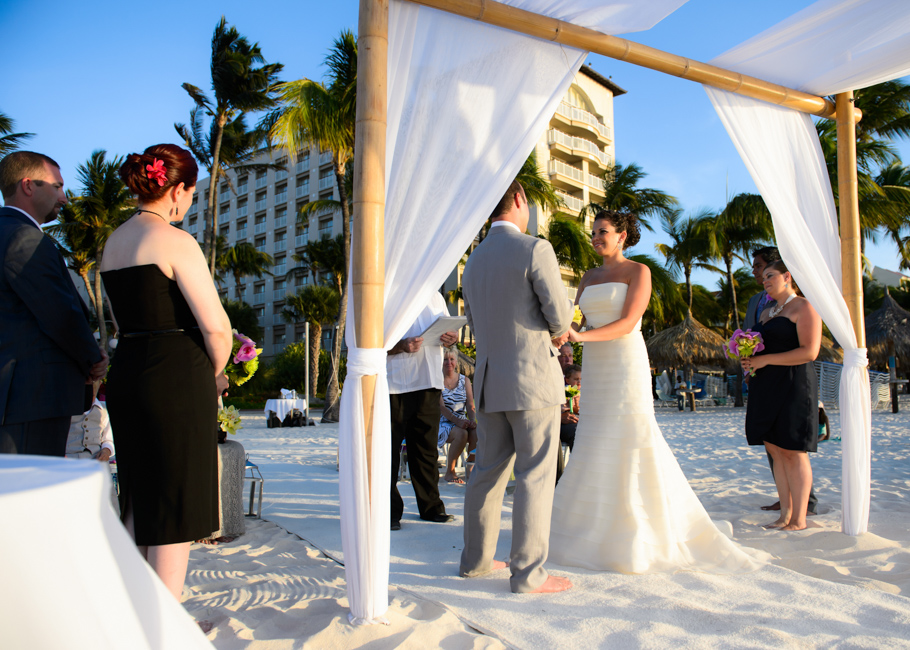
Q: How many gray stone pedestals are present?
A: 1